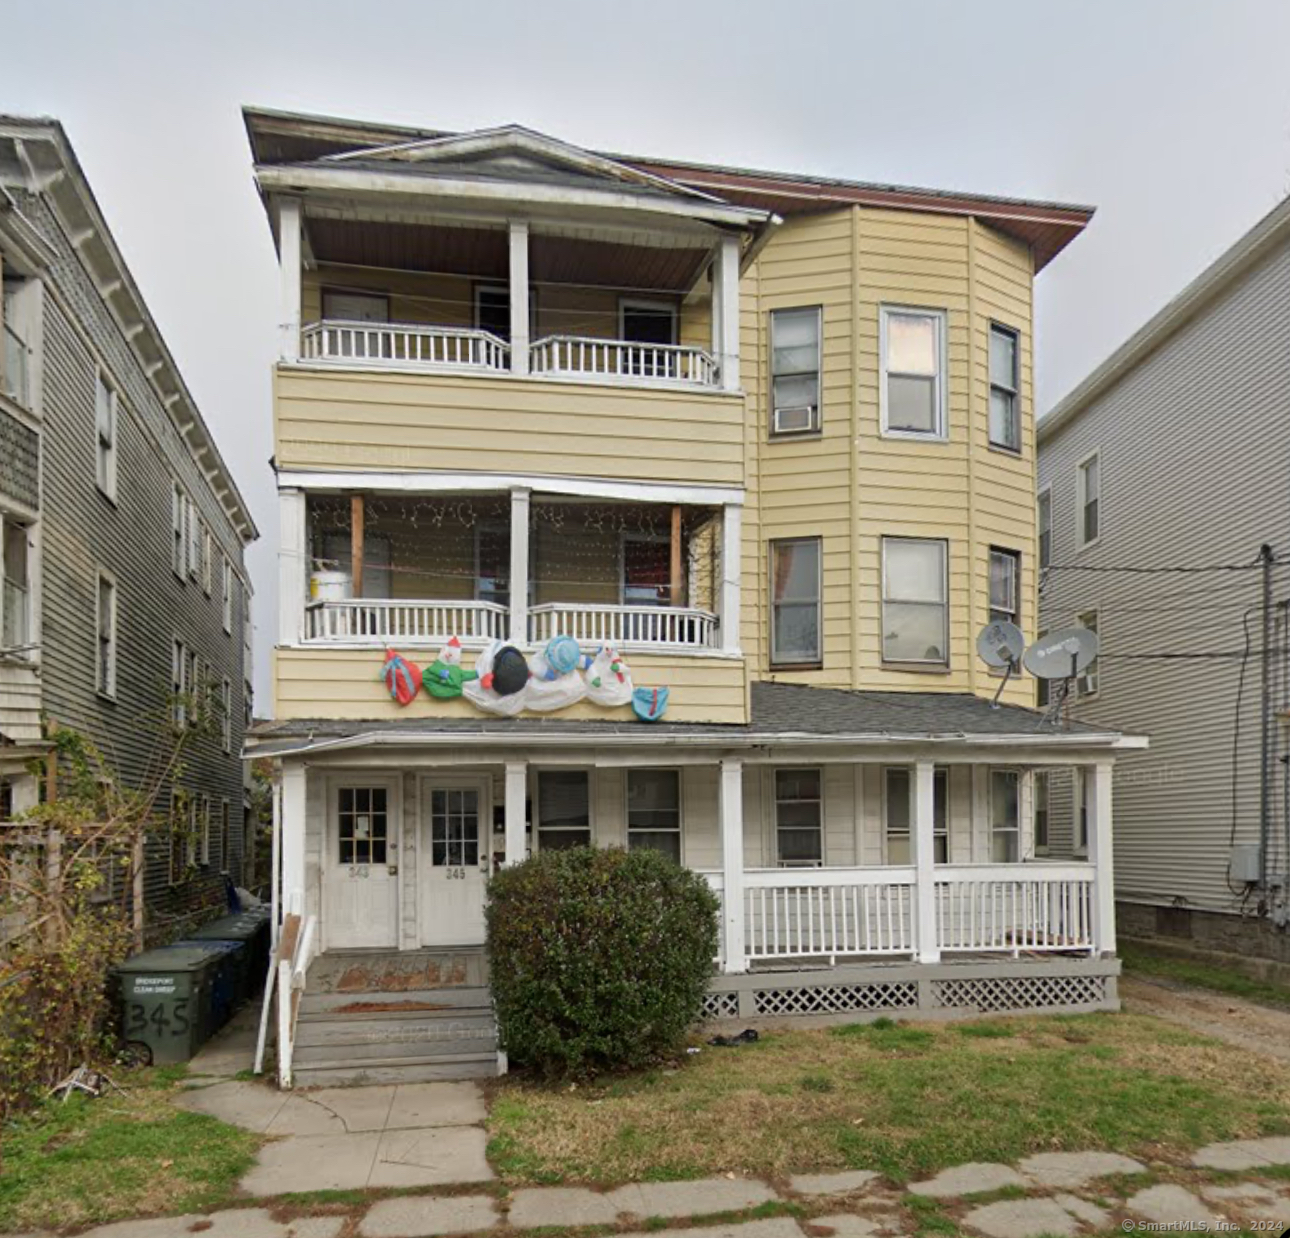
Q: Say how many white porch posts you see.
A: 11